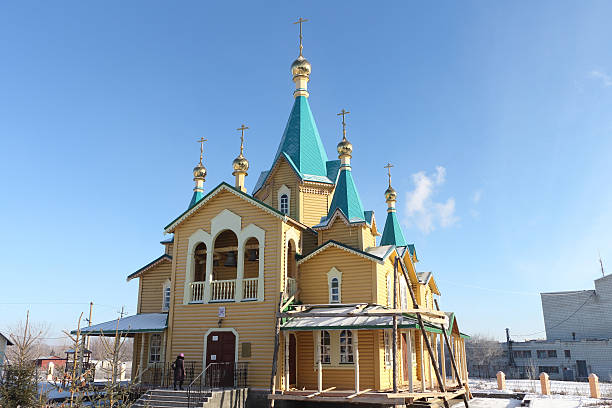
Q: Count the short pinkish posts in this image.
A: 3